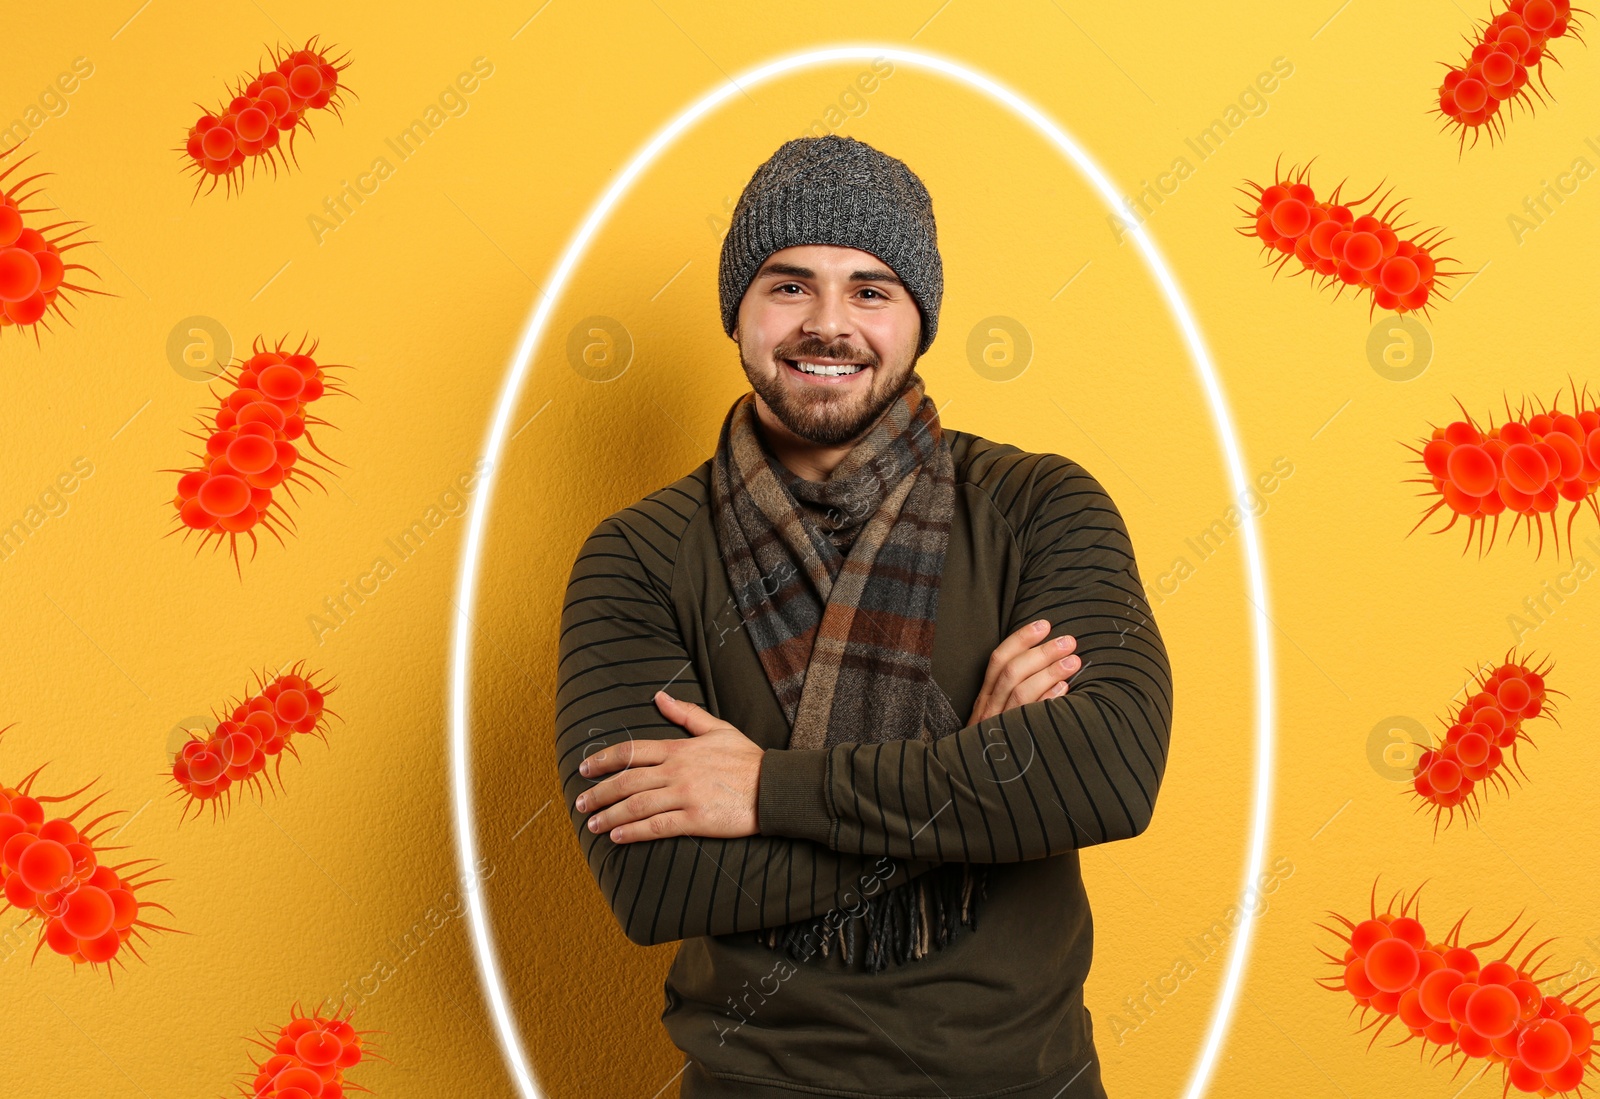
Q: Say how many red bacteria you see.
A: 11